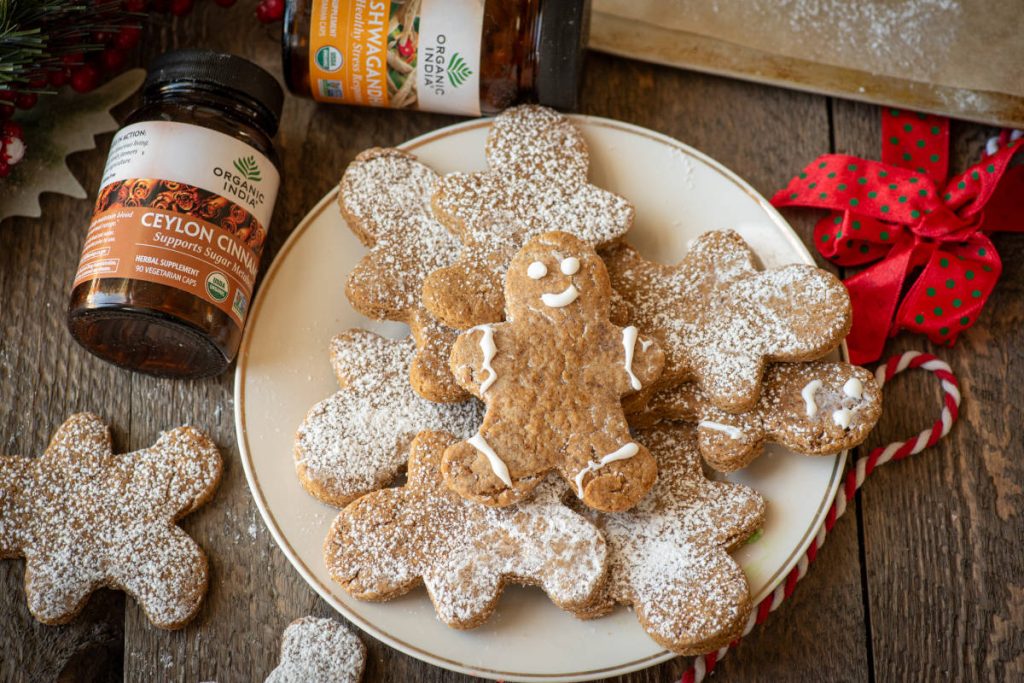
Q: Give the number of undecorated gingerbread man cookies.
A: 8